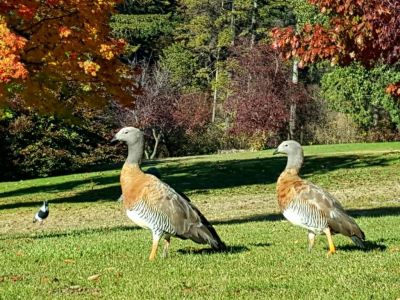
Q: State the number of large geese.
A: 2